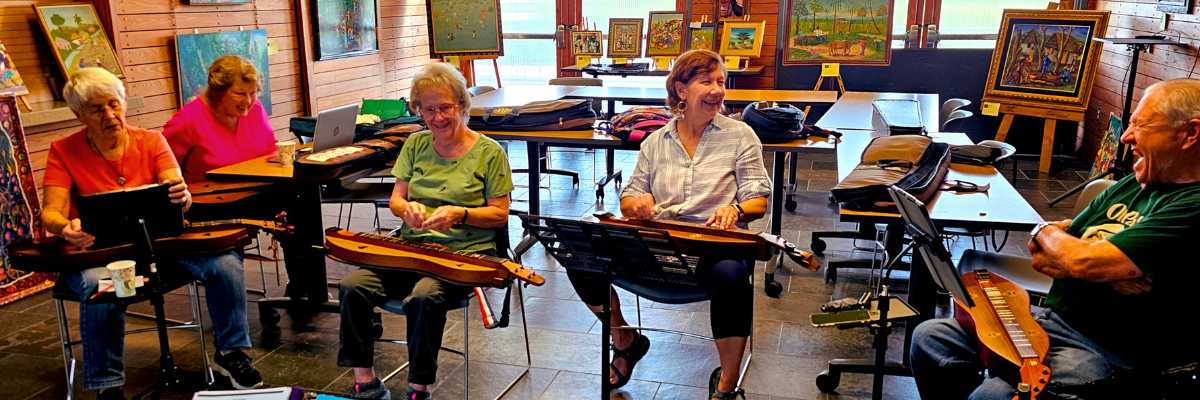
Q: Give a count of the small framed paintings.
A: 5